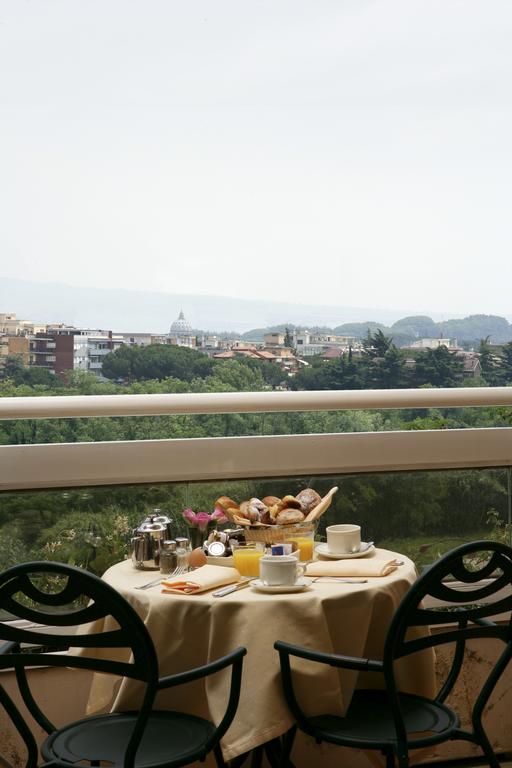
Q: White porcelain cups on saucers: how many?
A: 2